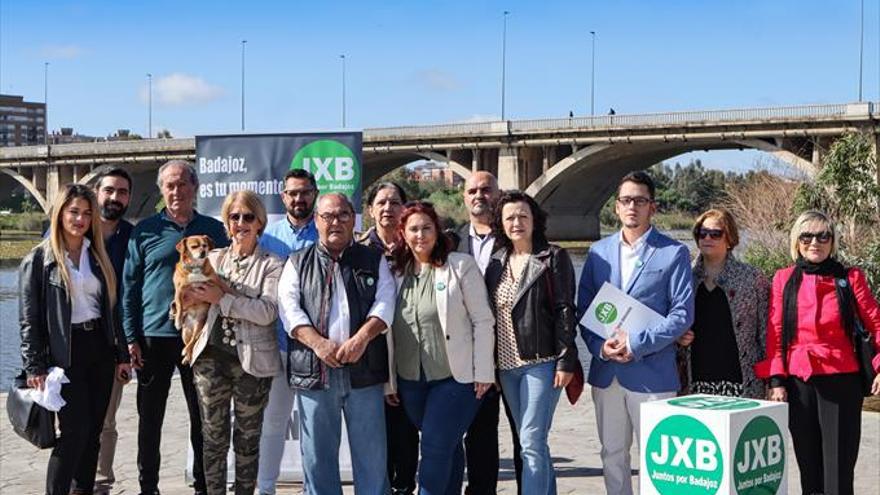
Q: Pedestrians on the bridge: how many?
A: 2